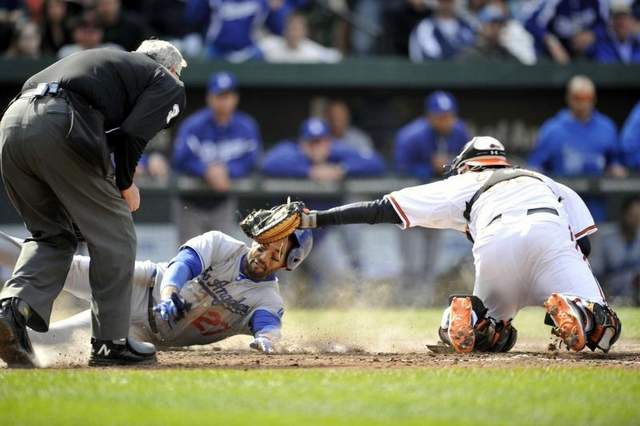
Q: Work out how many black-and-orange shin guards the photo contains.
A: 2